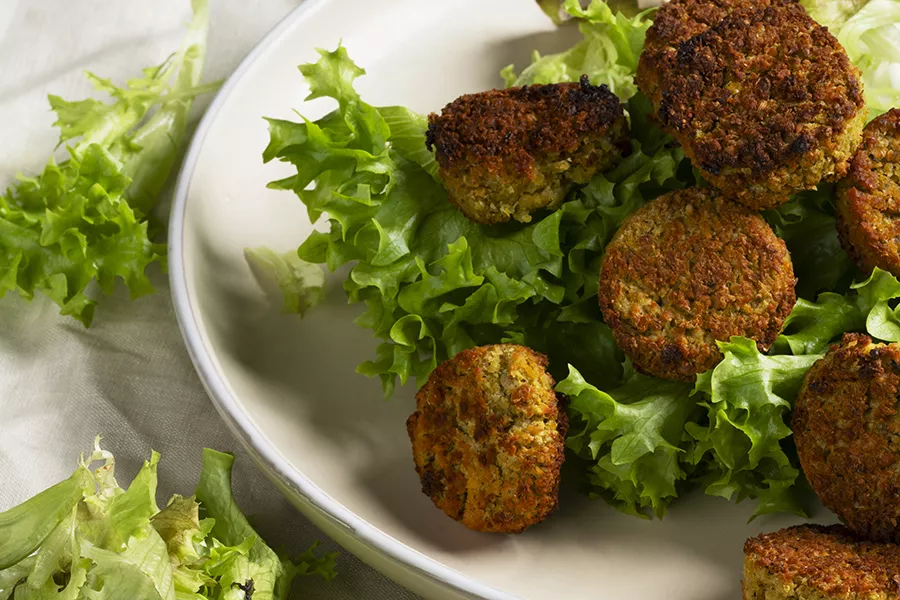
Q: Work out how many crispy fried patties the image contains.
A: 7